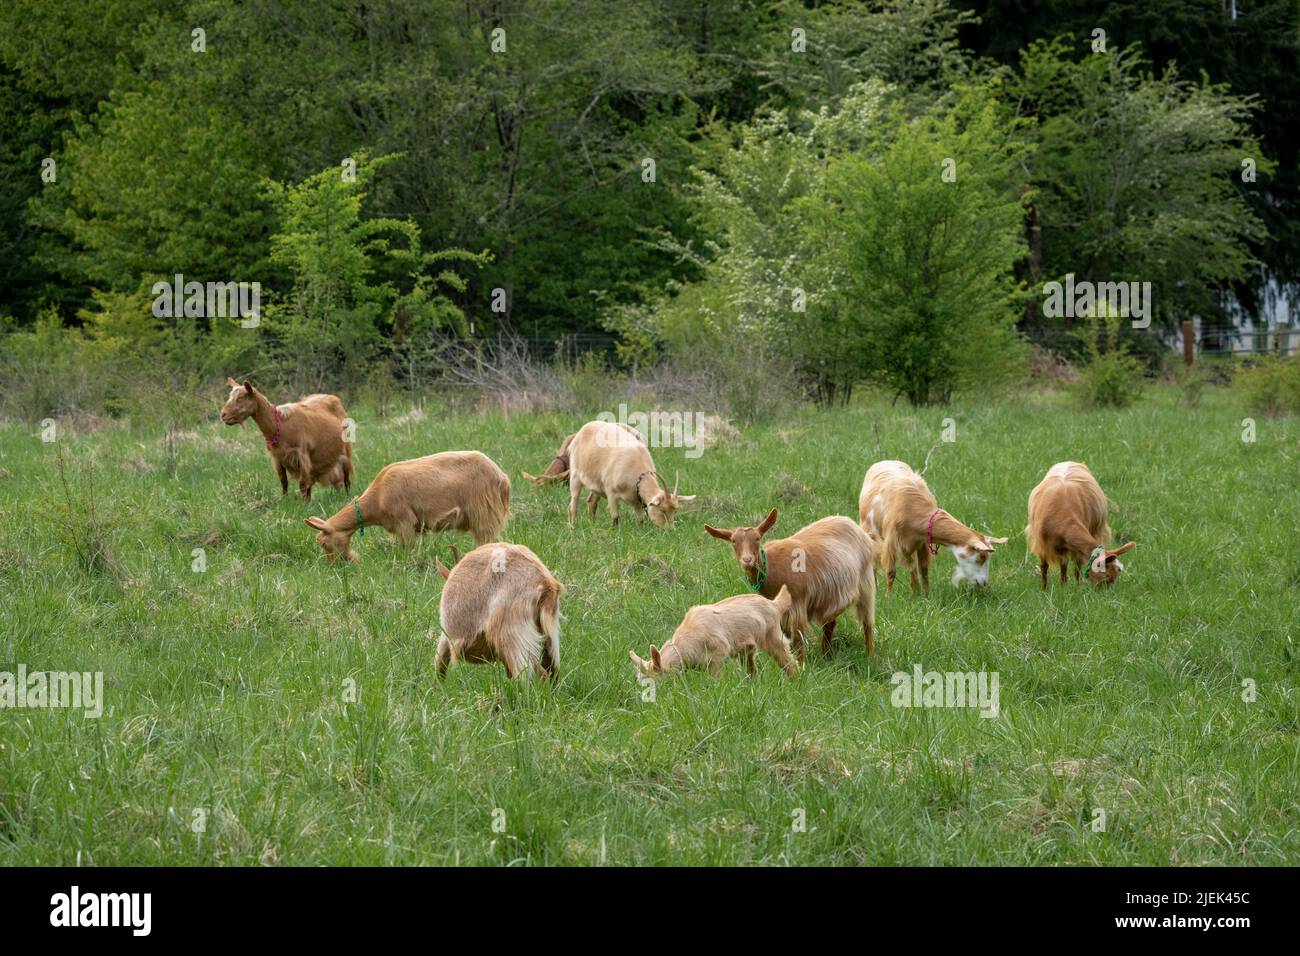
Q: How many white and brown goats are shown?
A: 9